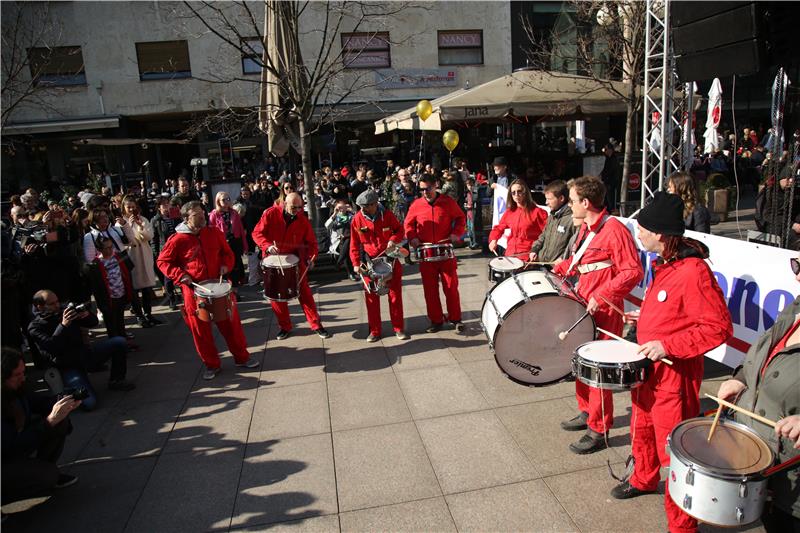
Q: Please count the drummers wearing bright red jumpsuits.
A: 7